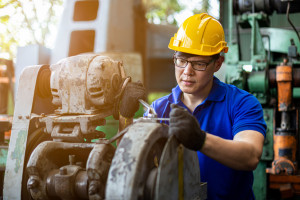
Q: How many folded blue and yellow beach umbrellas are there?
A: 0